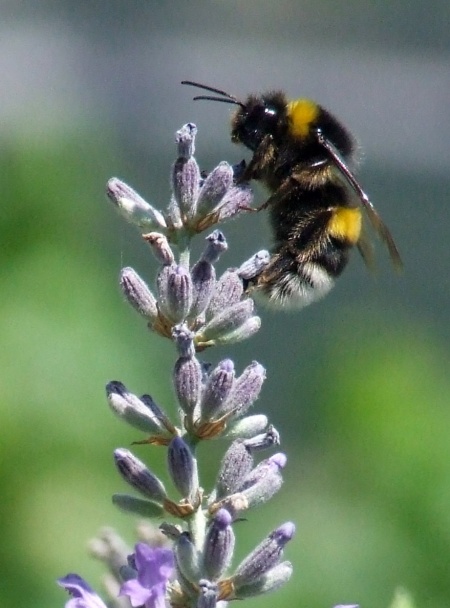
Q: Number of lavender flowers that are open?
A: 2